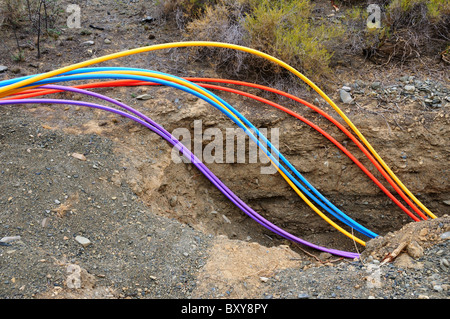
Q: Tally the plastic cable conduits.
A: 8